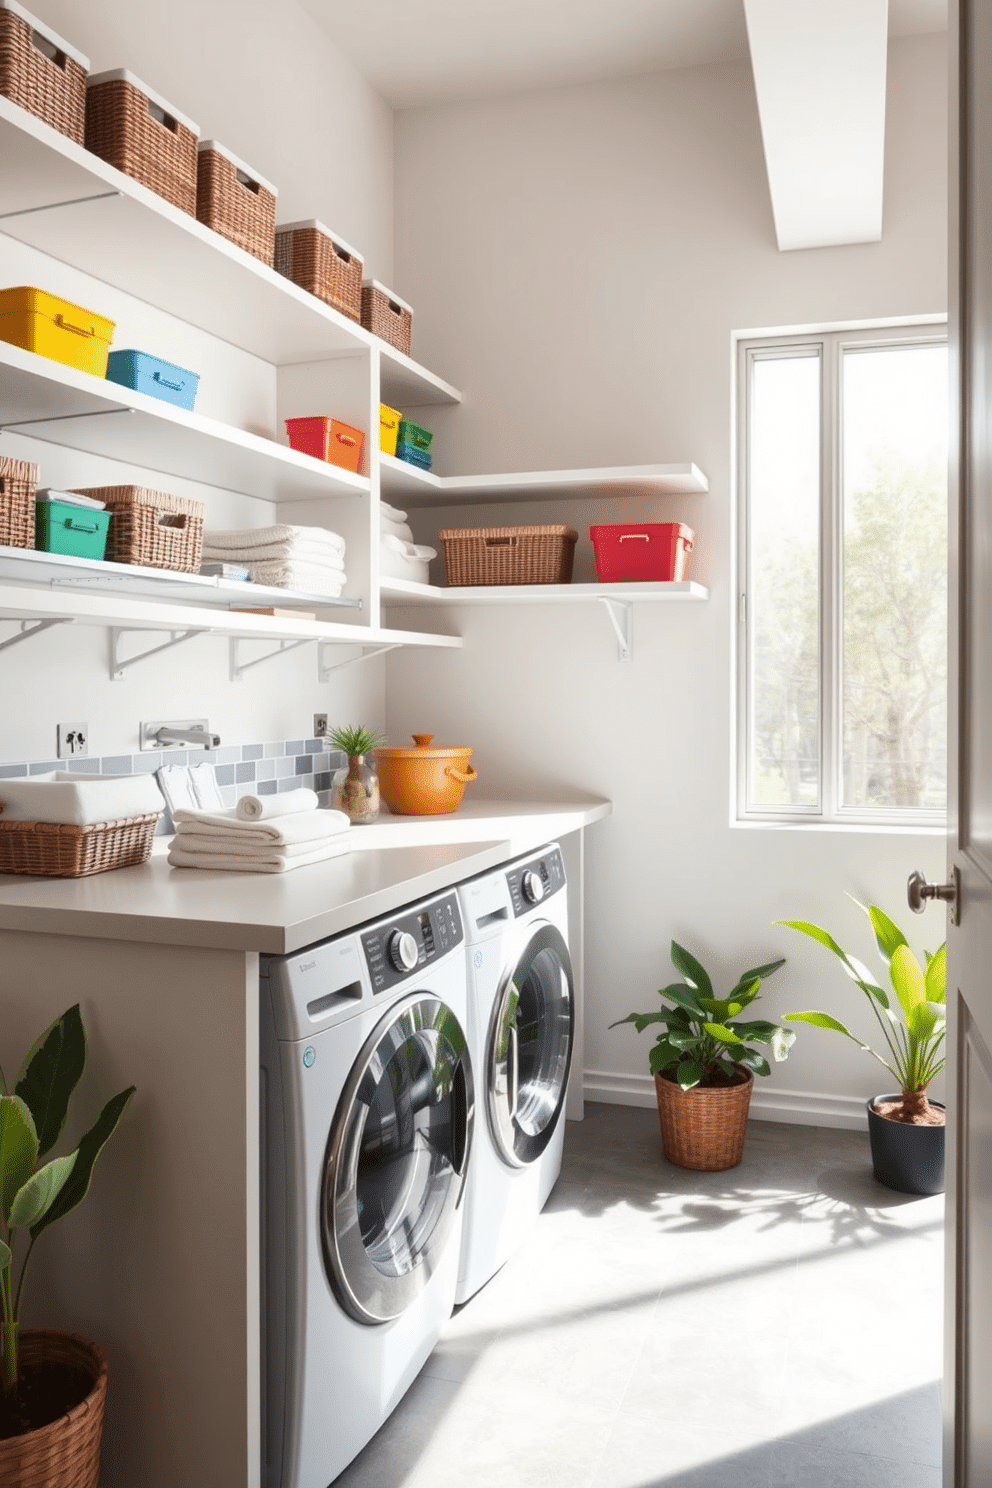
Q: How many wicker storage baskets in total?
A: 9